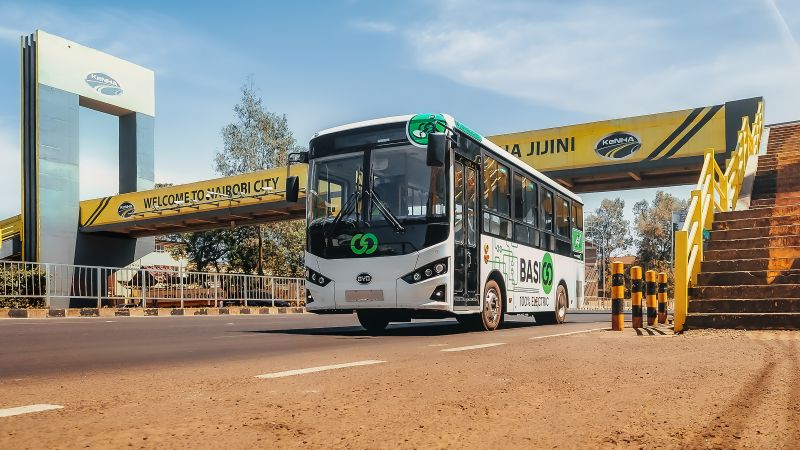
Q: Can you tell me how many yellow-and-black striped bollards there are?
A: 4